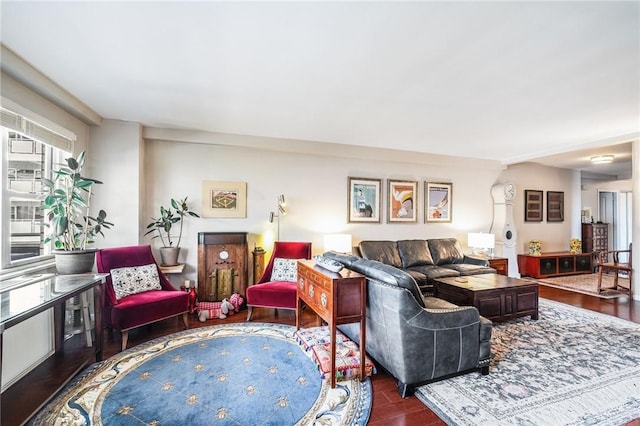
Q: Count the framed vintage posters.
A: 3